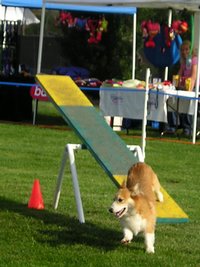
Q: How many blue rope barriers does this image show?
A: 1